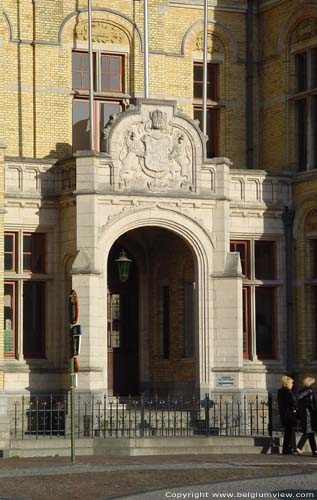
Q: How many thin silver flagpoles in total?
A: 3